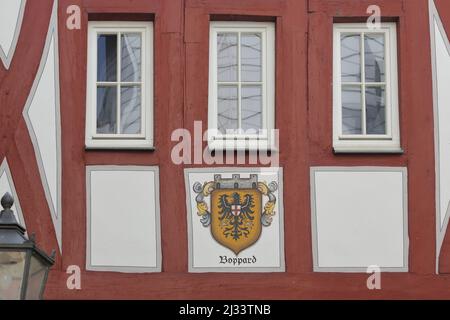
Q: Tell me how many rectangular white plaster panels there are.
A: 3